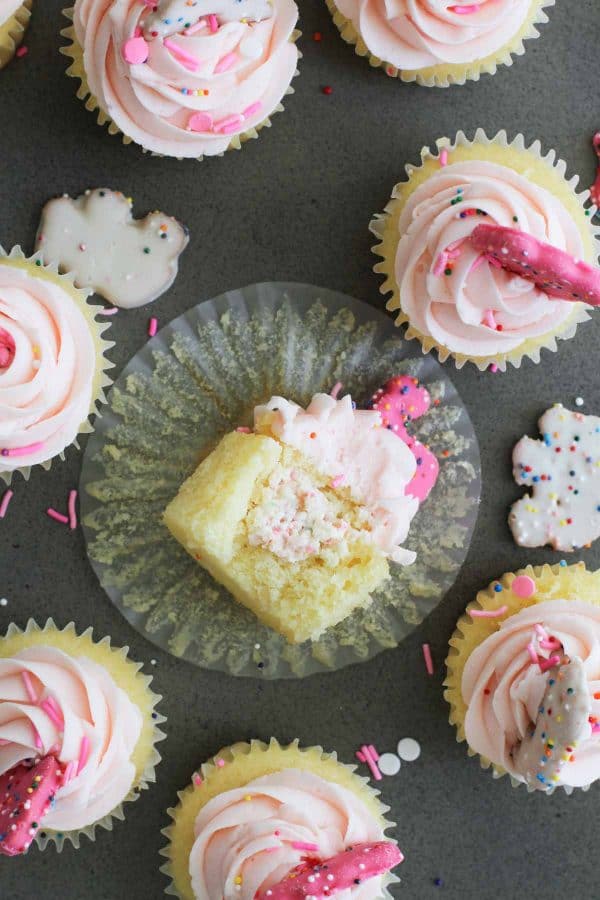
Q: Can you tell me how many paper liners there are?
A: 9